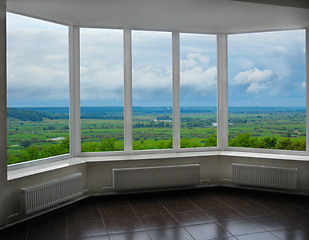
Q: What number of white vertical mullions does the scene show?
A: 4